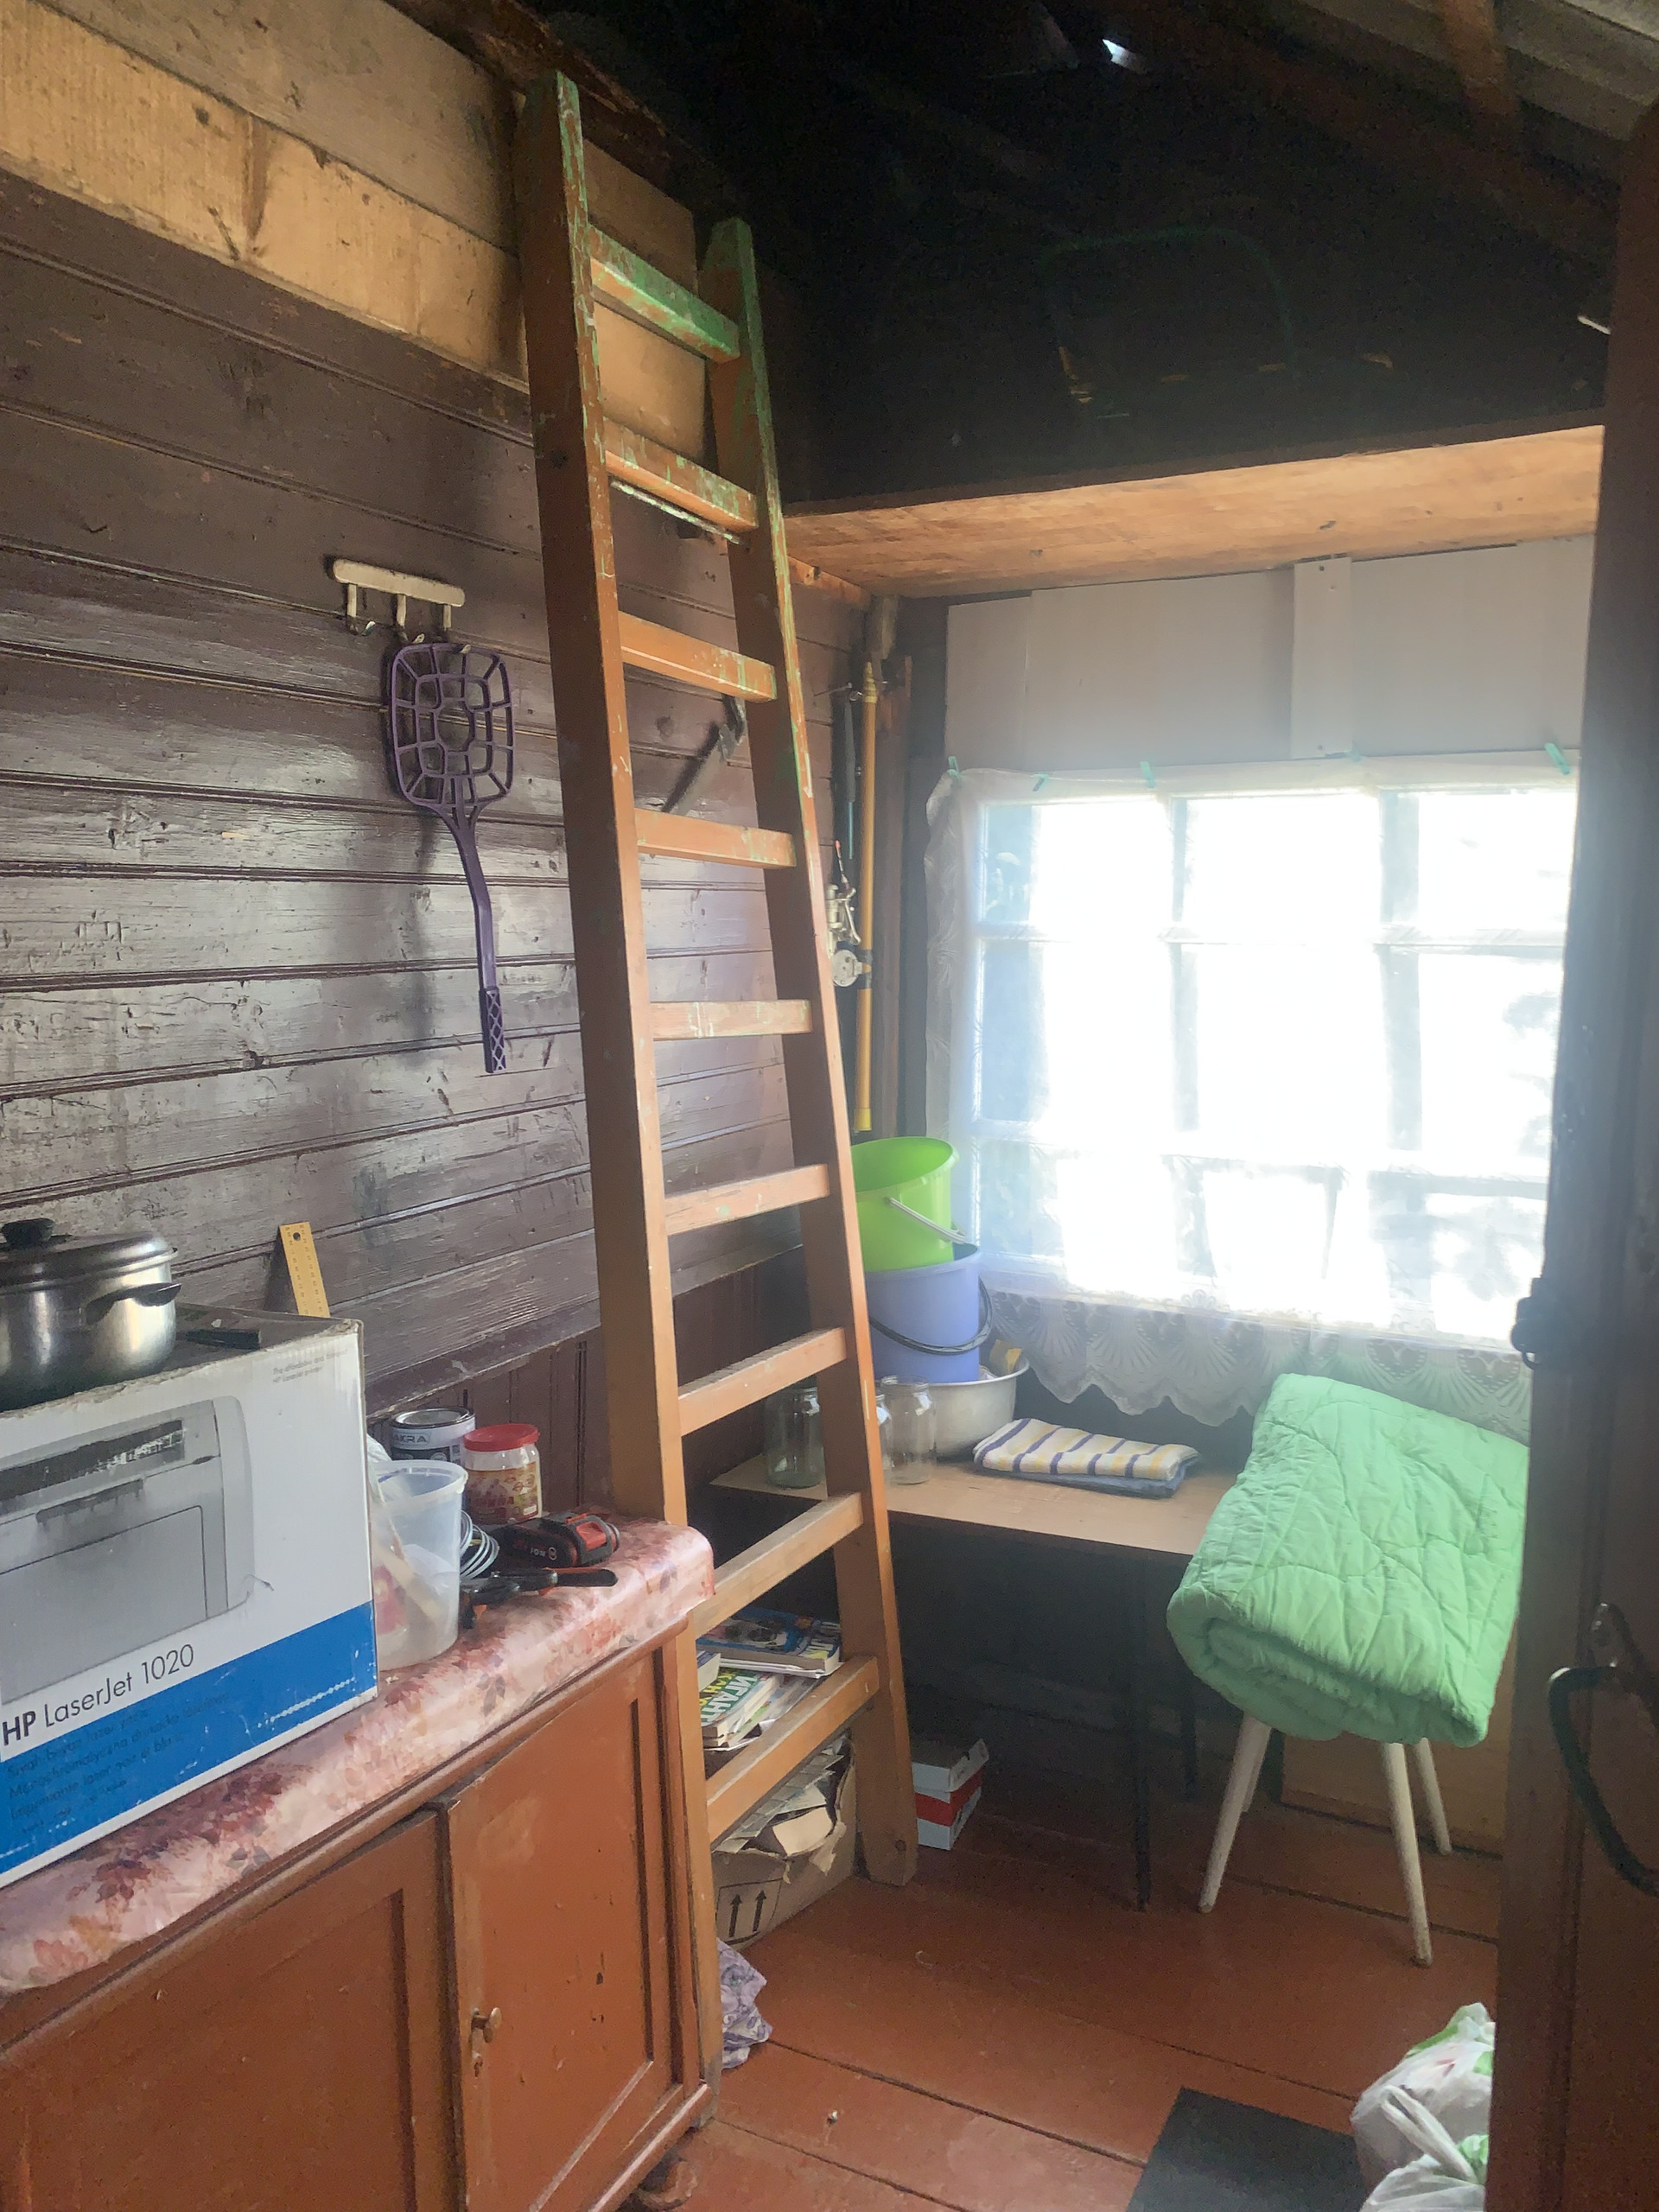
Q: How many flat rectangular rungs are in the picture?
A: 9